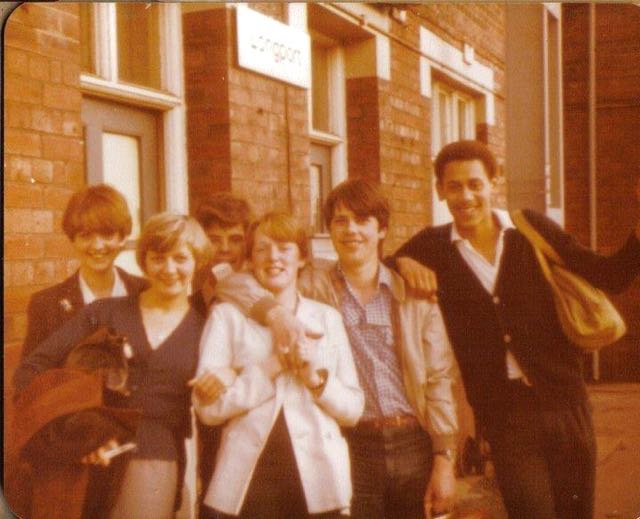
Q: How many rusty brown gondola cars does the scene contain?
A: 0